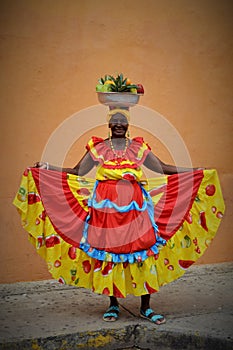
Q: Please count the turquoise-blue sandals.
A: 2